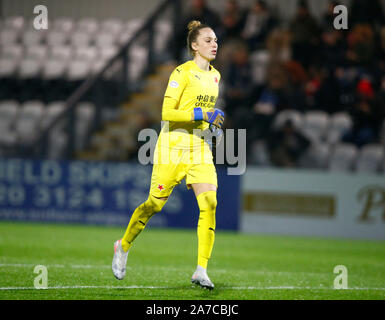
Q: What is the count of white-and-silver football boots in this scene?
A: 2